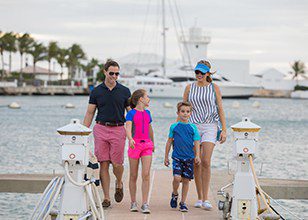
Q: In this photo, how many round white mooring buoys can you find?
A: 5